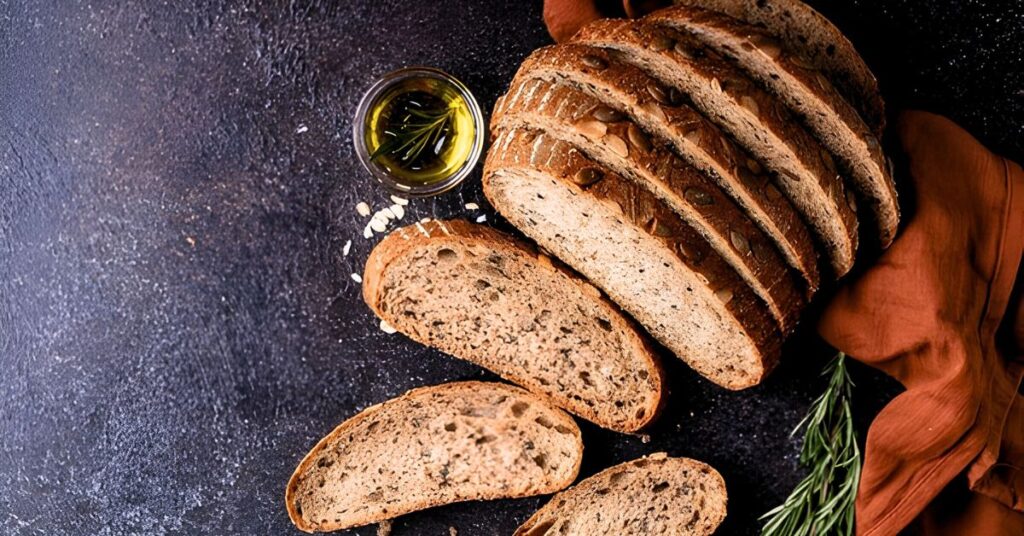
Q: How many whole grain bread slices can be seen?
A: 9